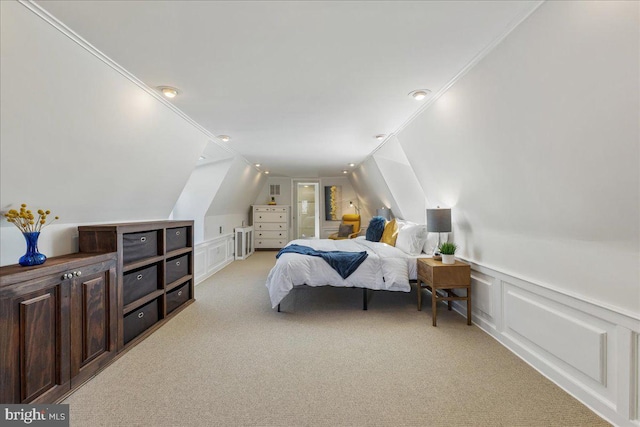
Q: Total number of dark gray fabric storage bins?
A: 6